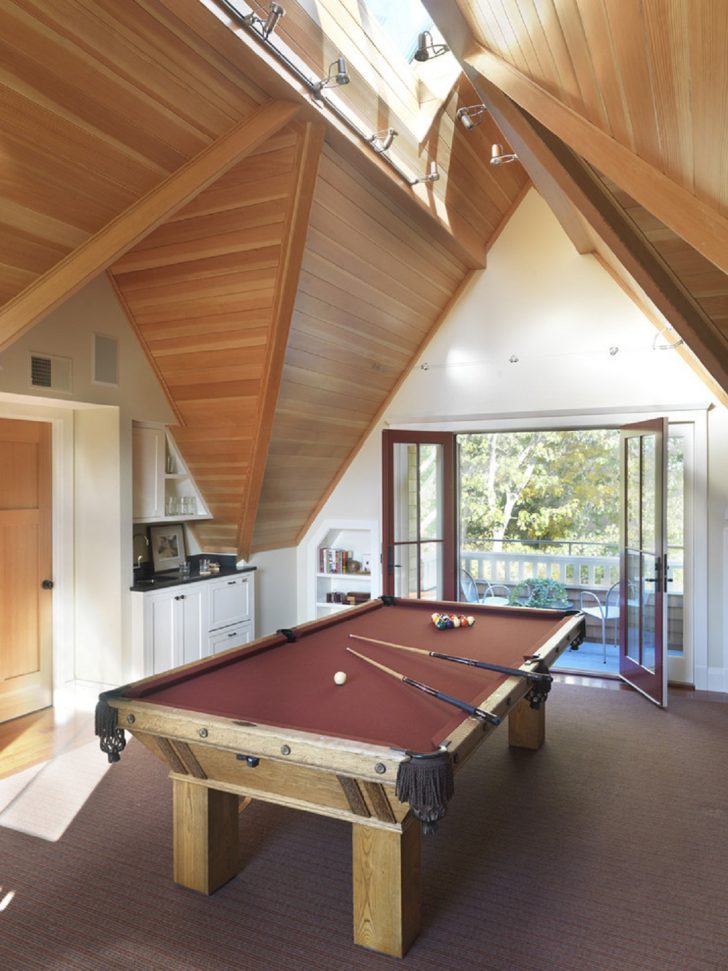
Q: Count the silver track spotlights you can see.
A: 7